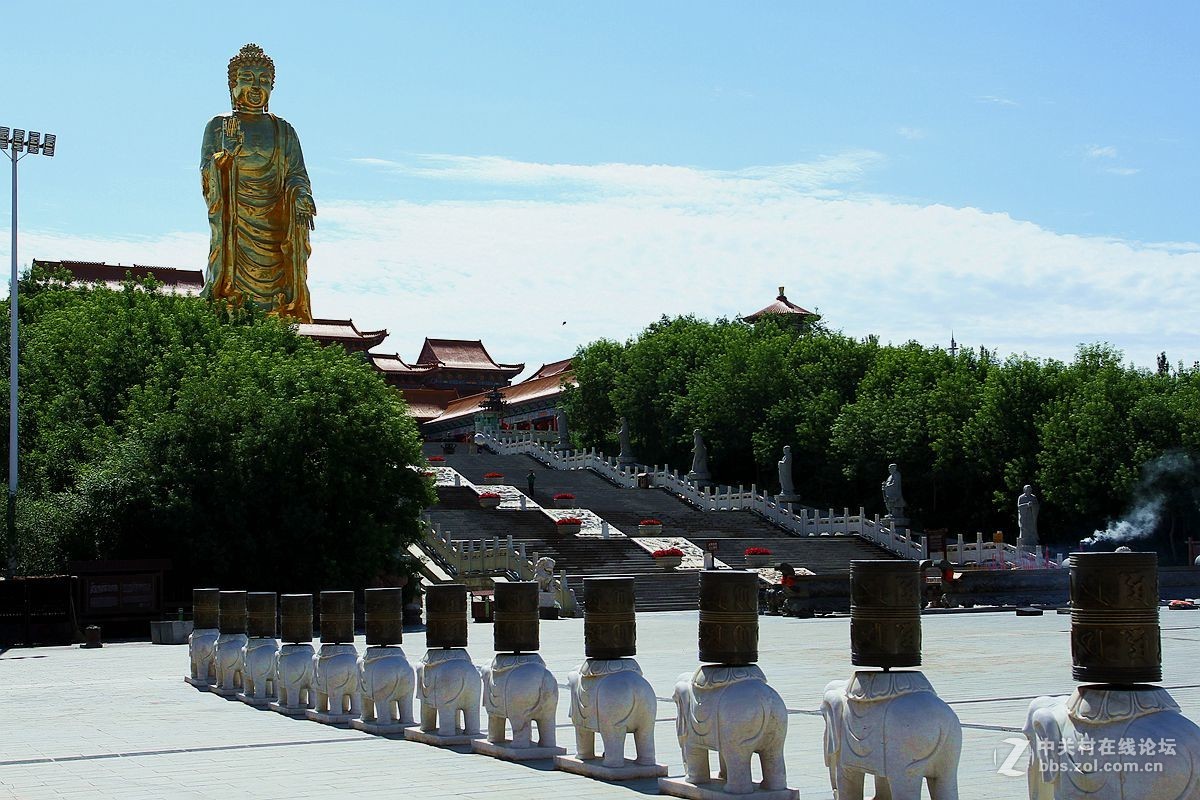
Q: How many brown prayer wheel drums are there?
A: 12